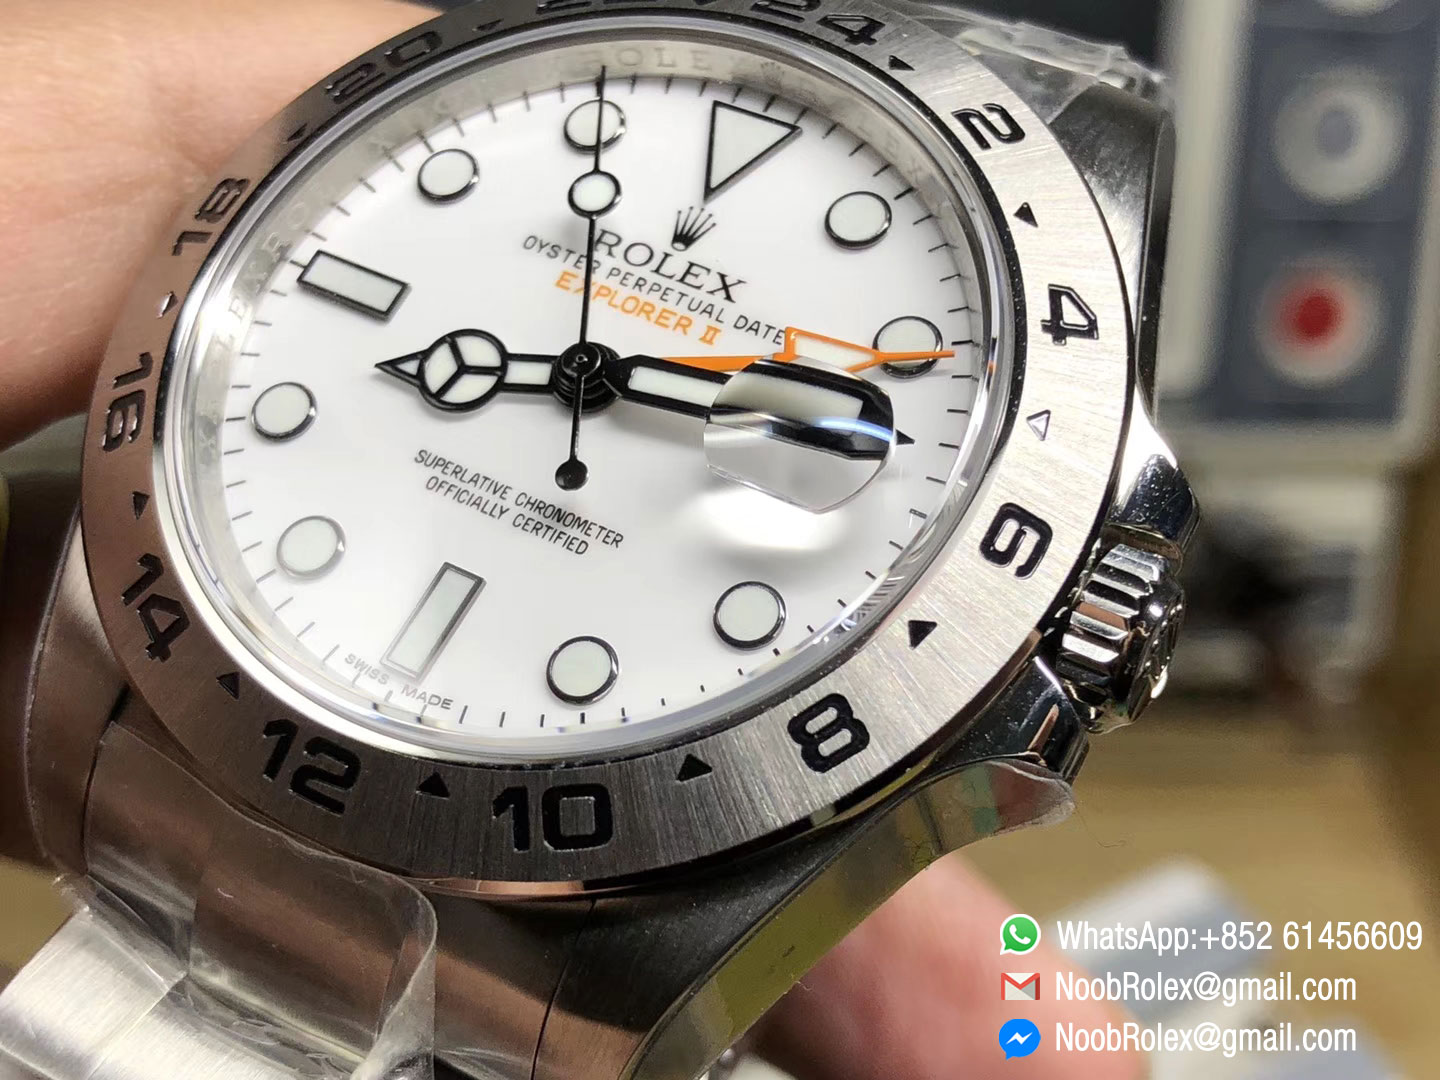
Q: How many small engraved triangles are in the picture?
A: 12